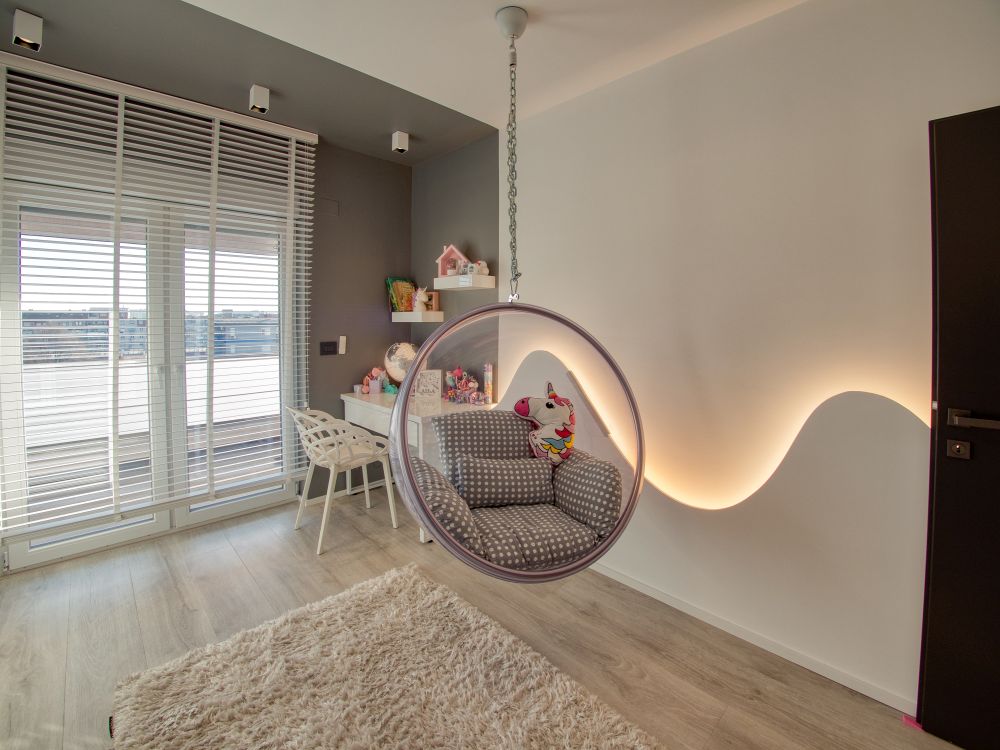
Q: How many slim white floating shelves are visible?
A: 2